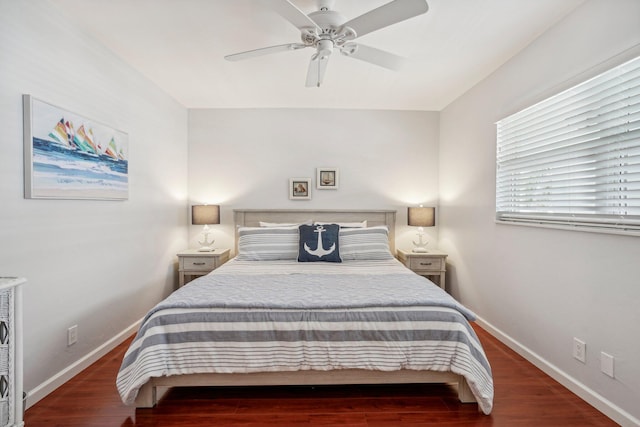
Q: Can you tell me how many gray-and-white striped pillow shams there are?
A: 2